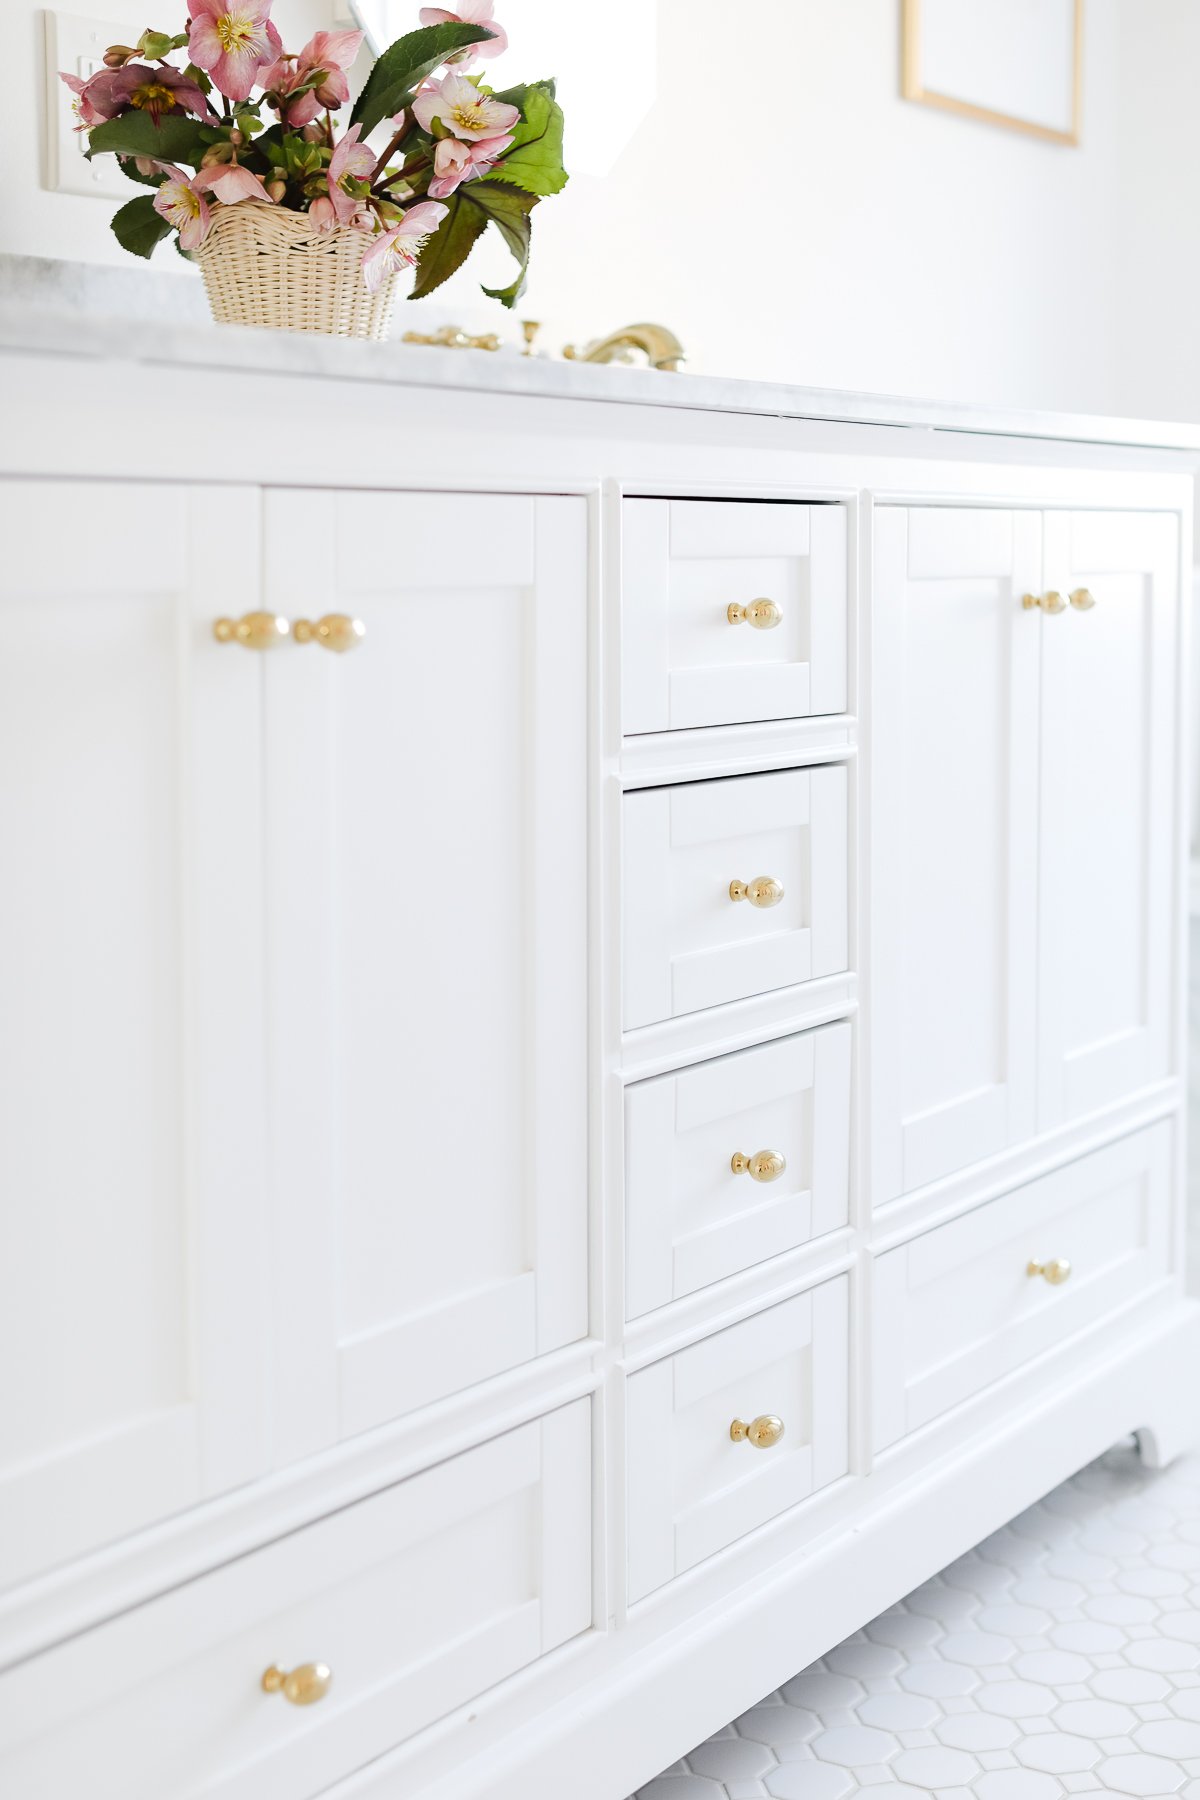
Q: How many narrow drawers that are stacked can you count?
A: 4